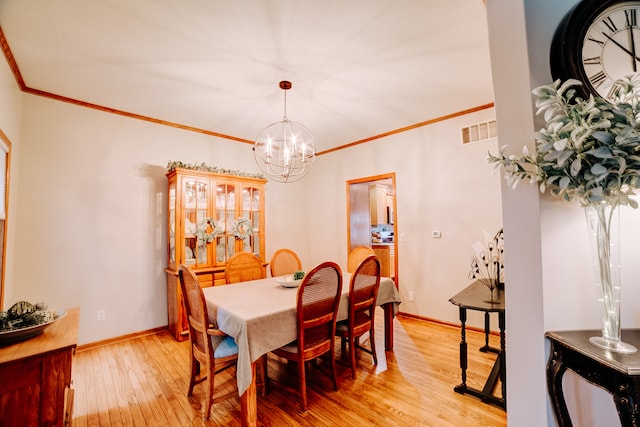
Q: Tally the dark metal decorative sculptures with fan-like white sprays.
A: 1